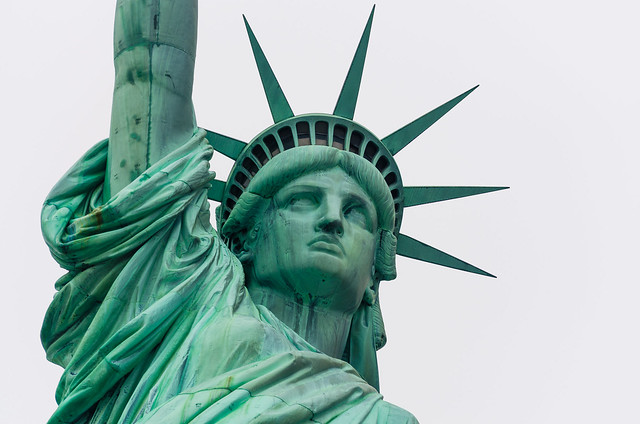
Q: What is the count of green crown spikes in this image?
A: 7